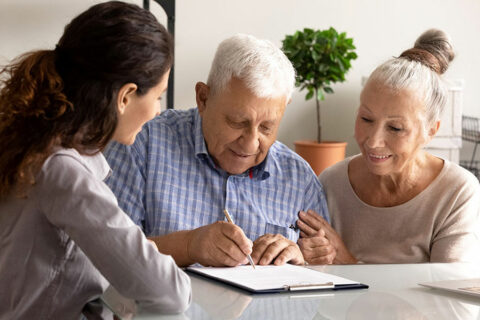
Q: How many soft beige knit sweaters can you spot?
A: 1